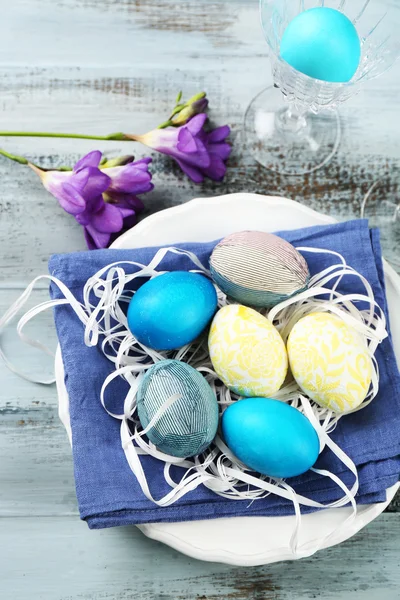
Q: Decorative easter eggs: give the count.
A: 7